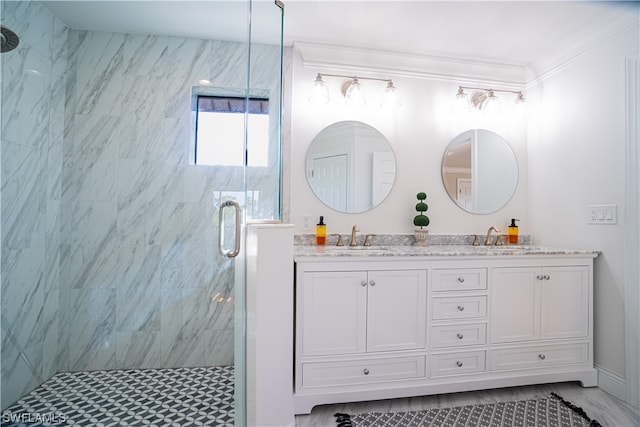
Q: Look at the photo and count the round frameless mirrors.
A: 2